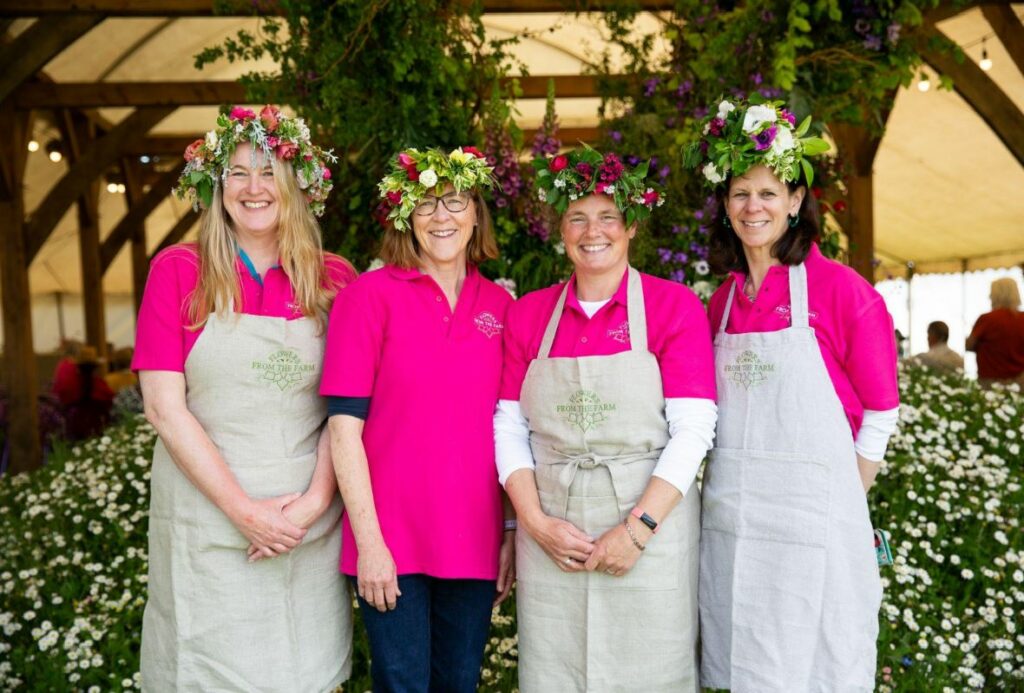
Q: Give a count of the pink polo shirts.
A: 4